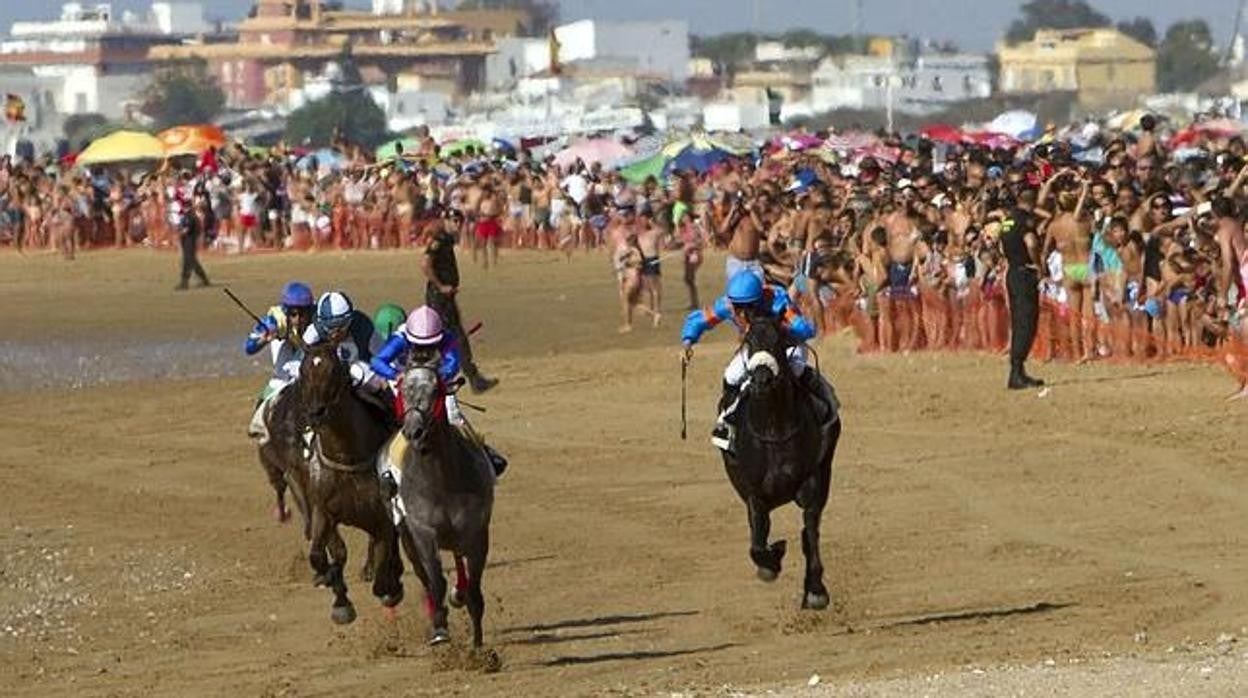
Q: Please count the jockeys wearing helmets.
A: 5